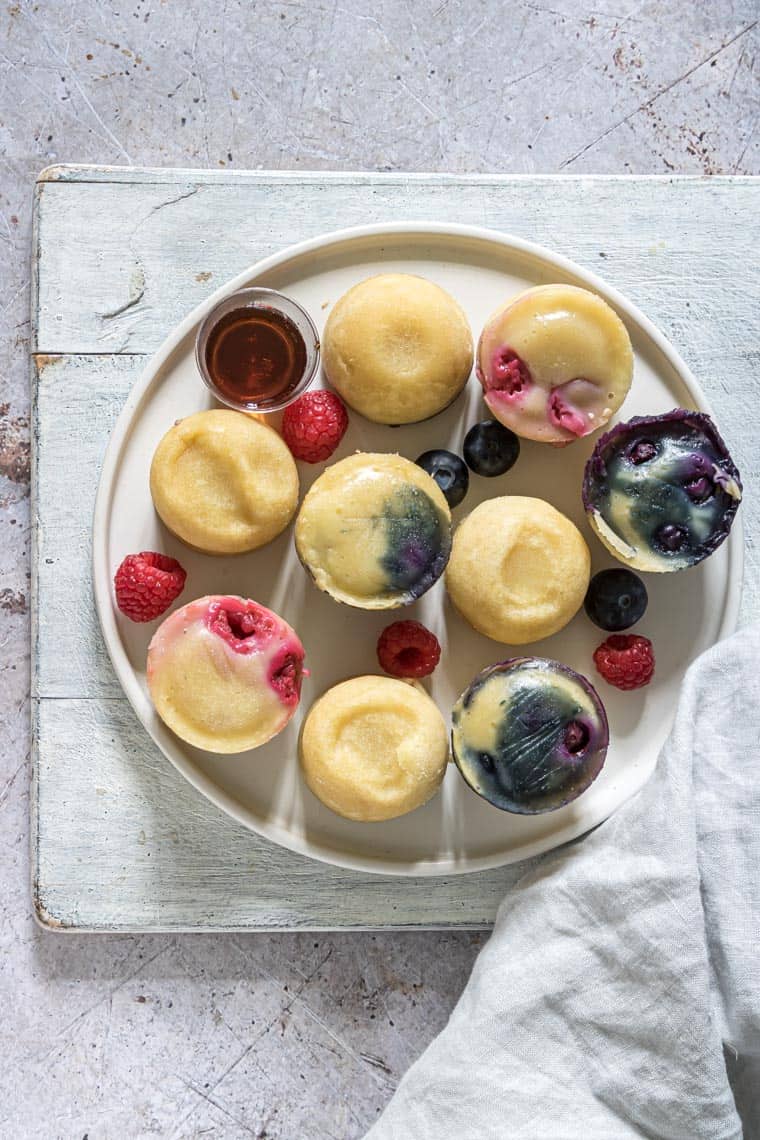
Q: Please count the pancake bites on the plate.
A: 9